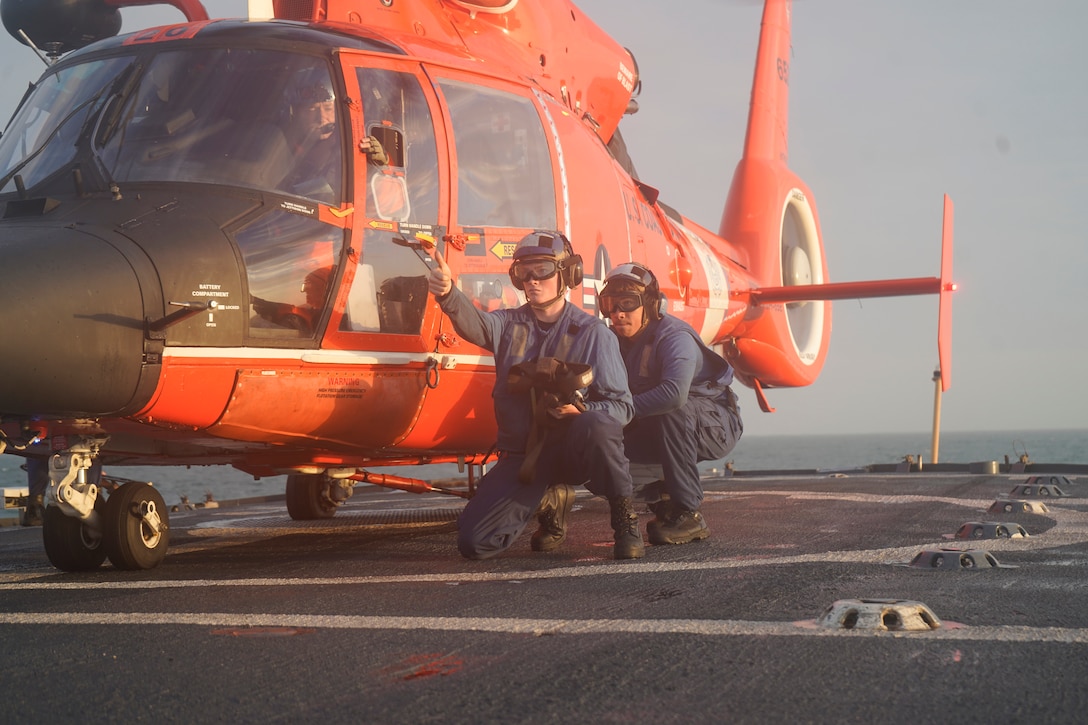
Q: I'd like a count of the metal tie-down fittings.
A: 6